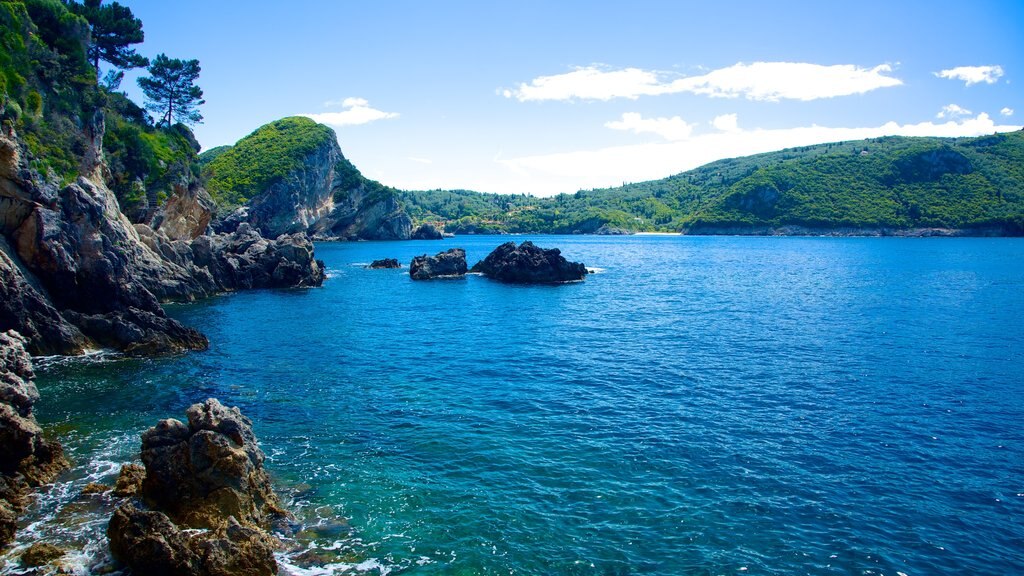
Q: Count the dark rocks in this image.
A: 3